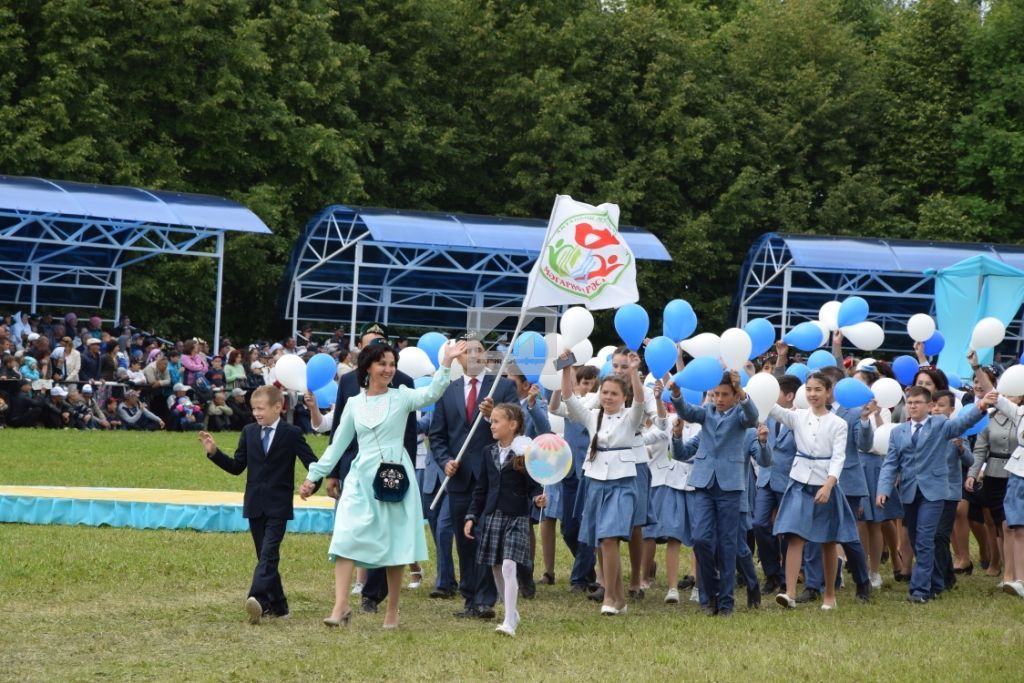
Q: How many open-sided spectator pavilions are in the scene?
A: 3